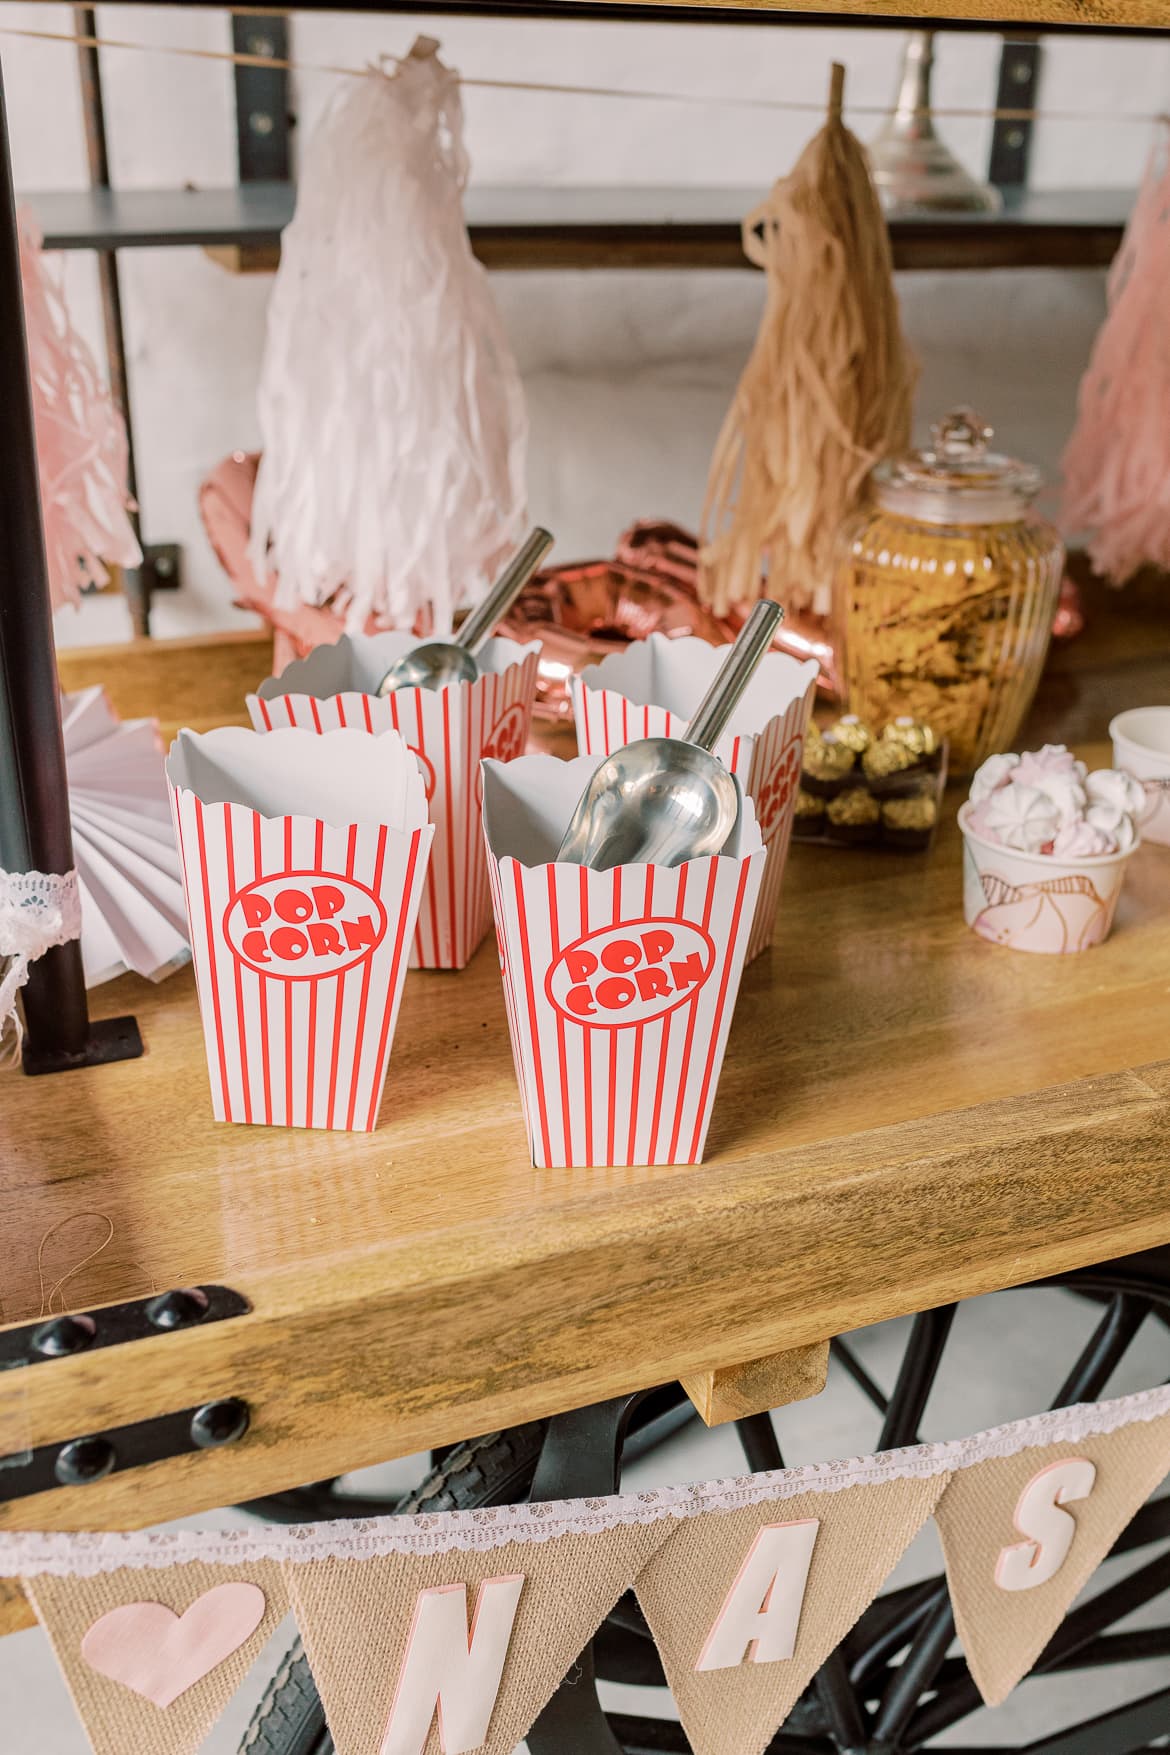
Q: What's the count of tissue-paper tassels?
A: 4